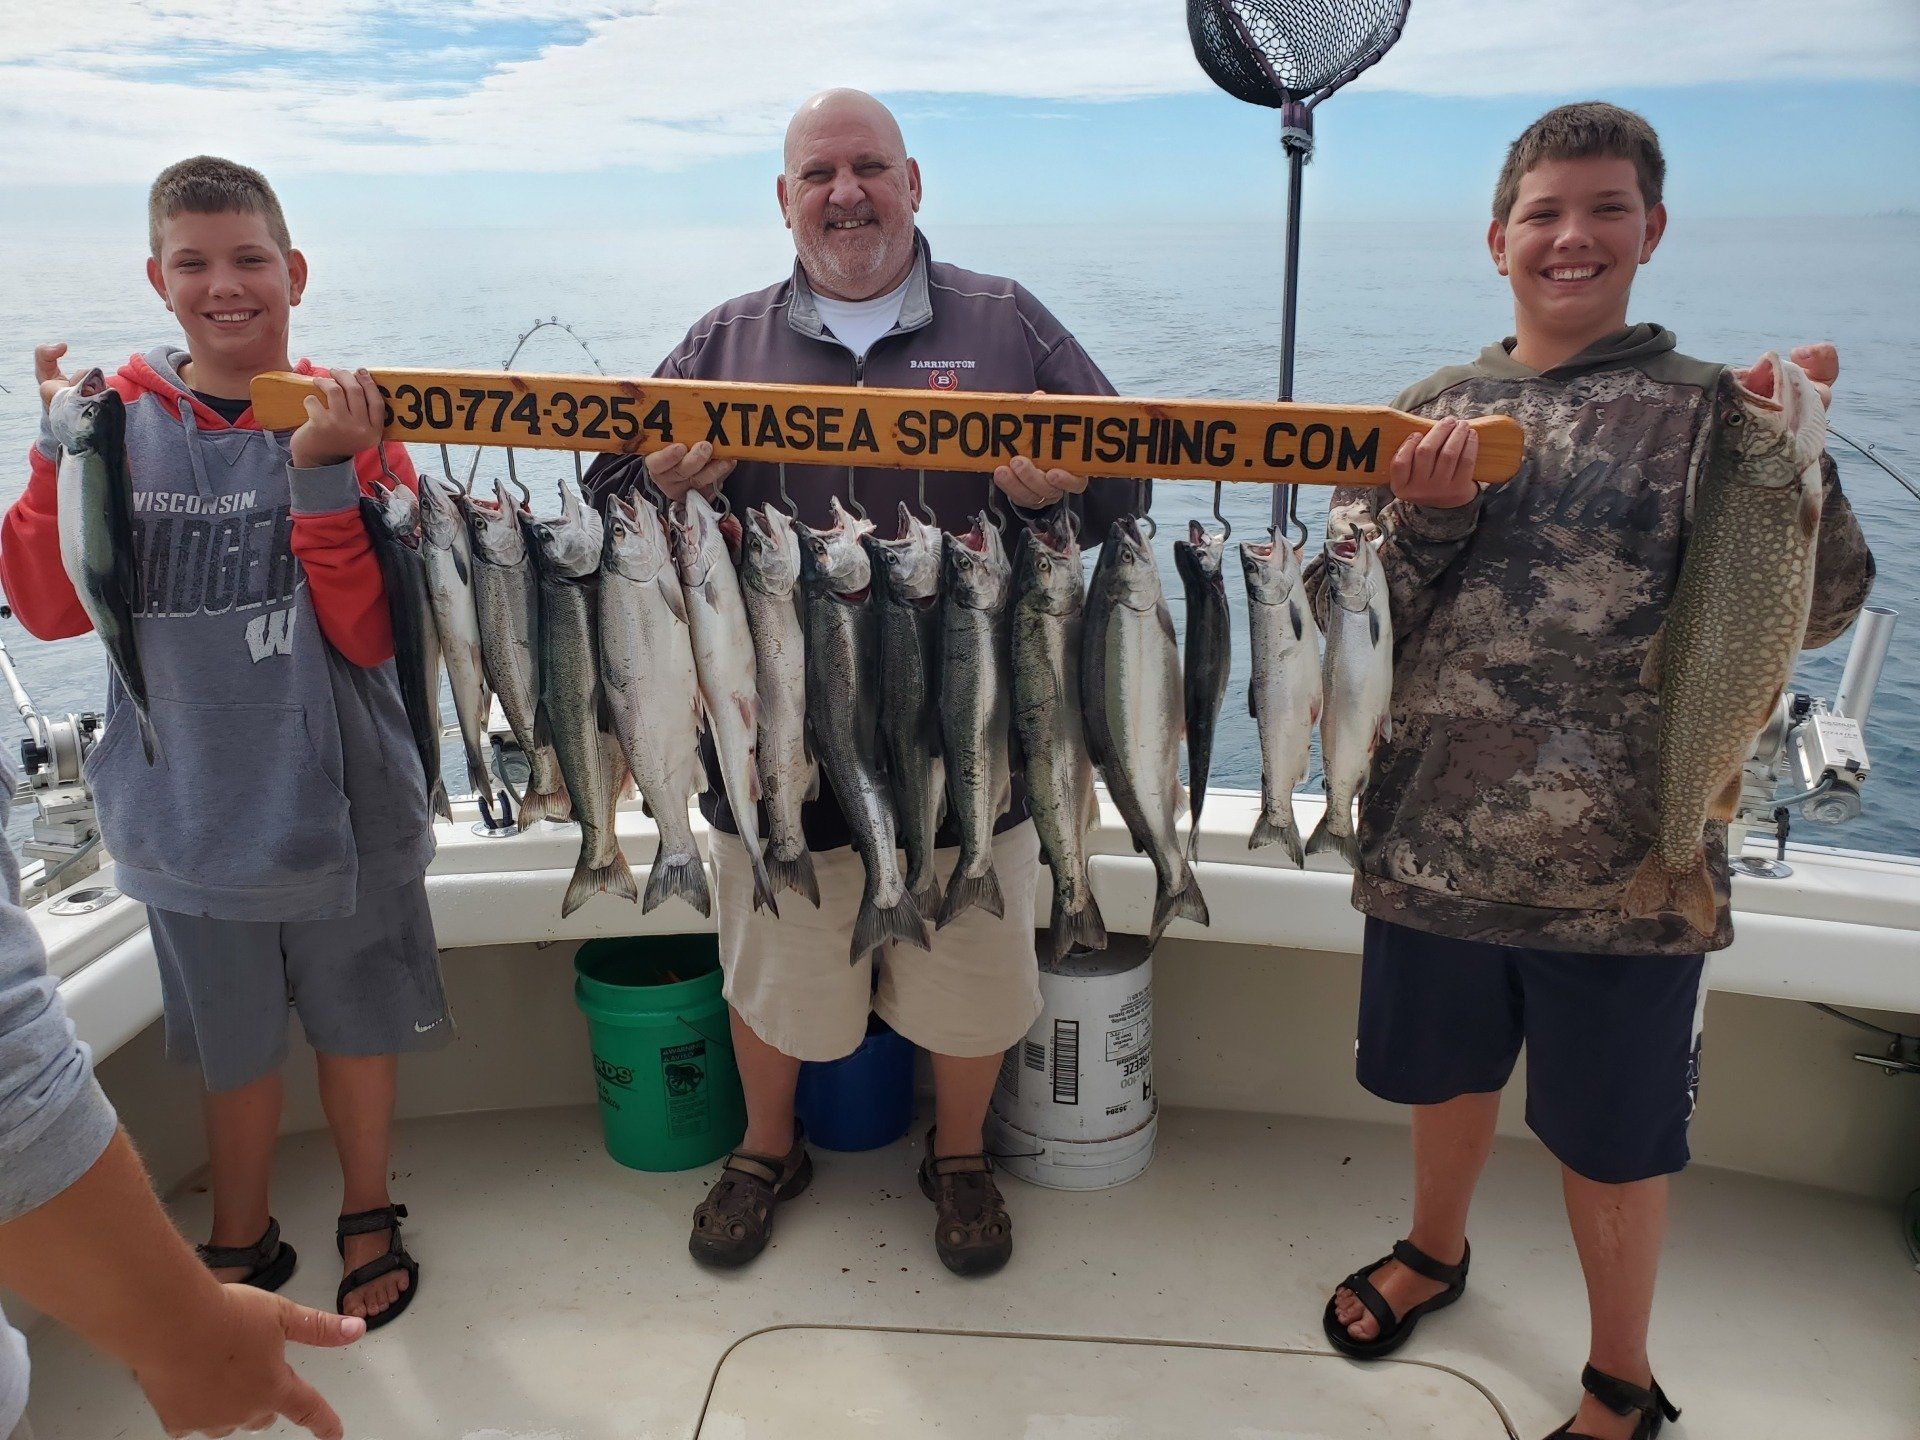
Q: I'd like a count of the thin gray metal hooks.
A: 15